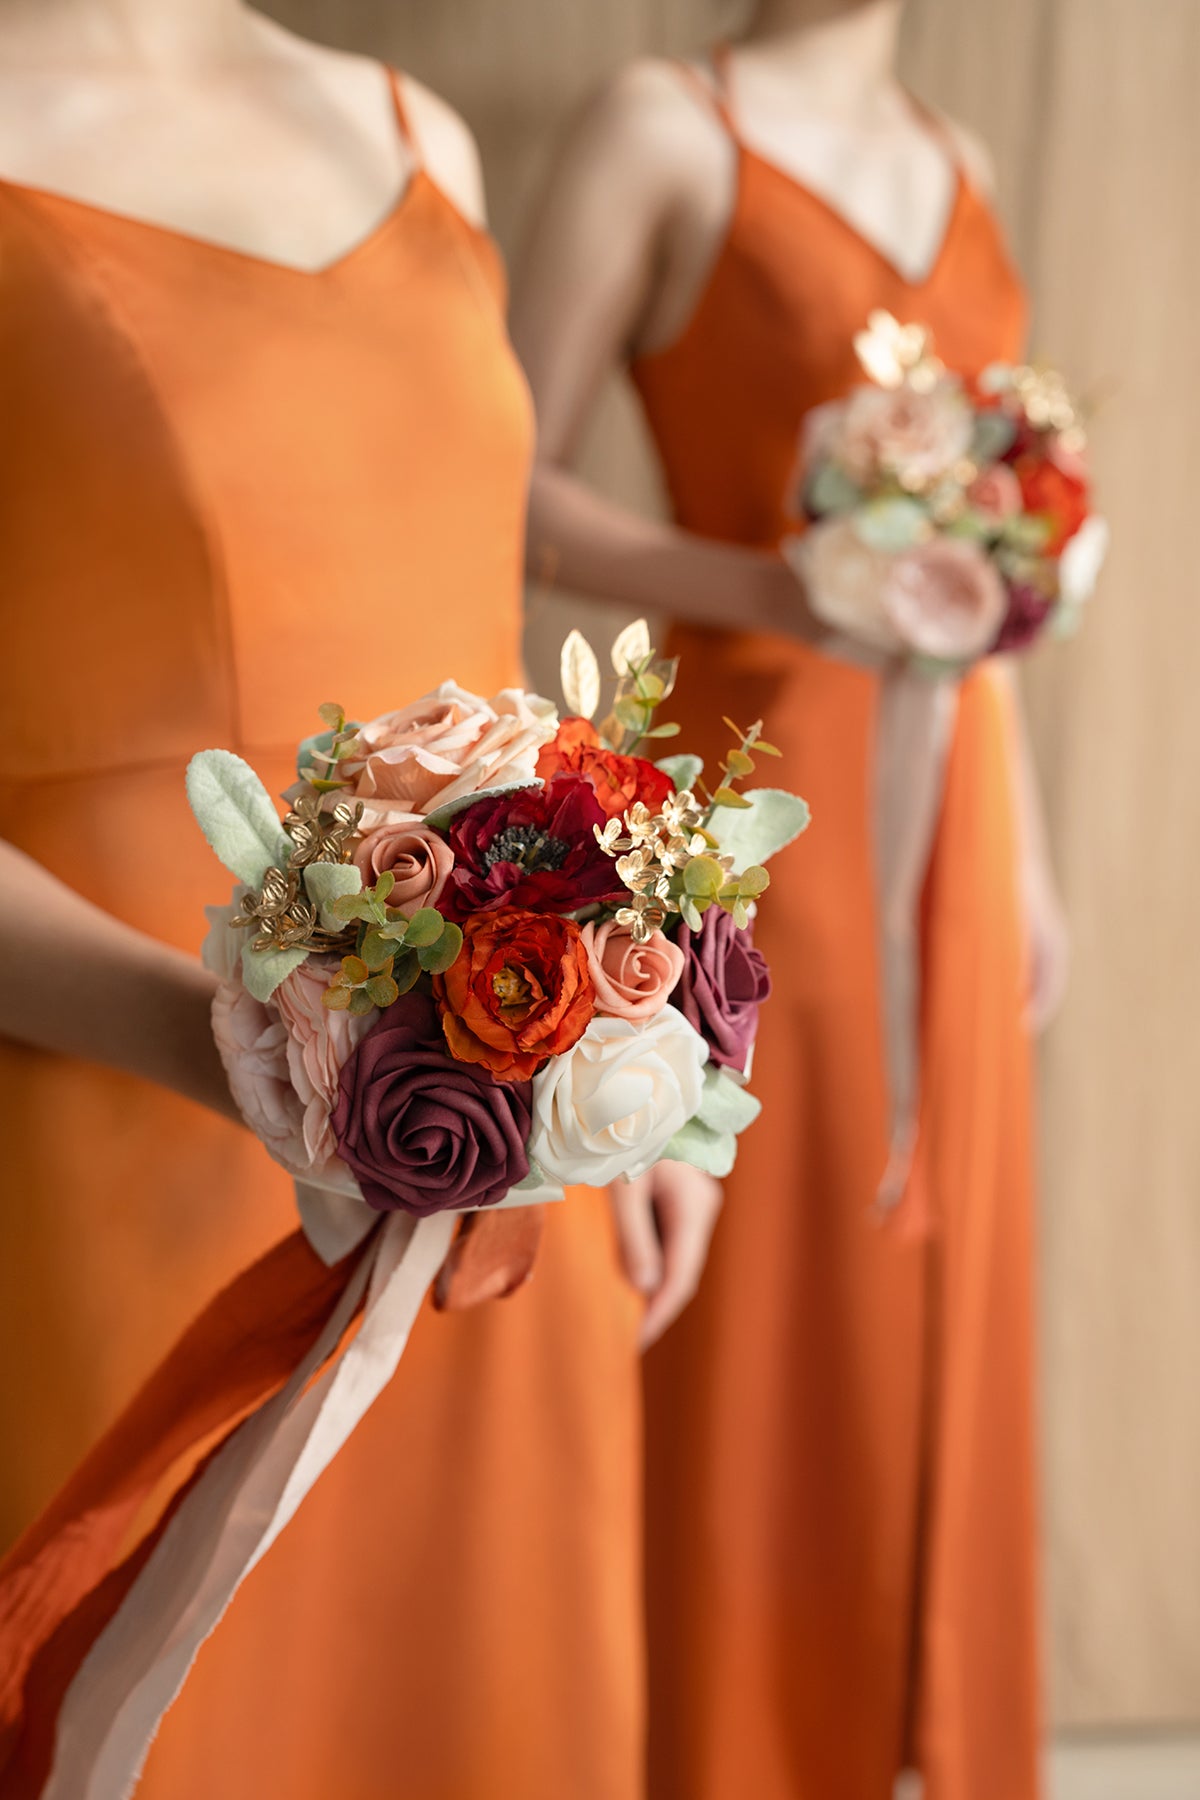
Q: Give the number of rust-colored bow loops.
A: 1